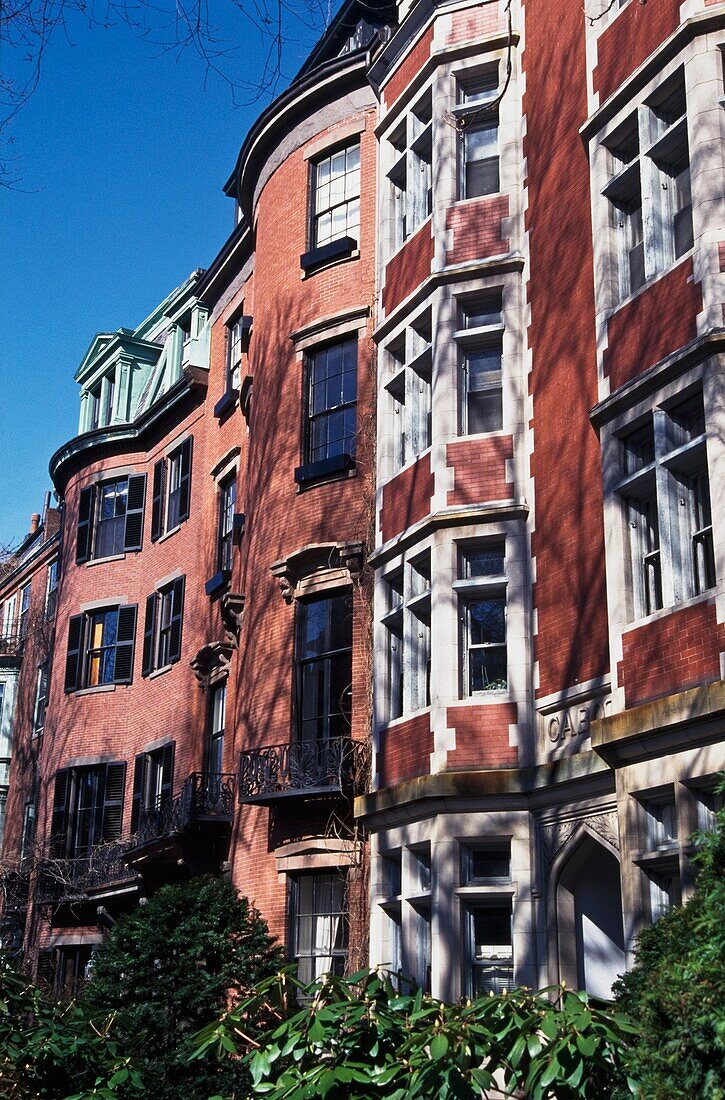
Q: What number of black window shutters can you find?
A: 12